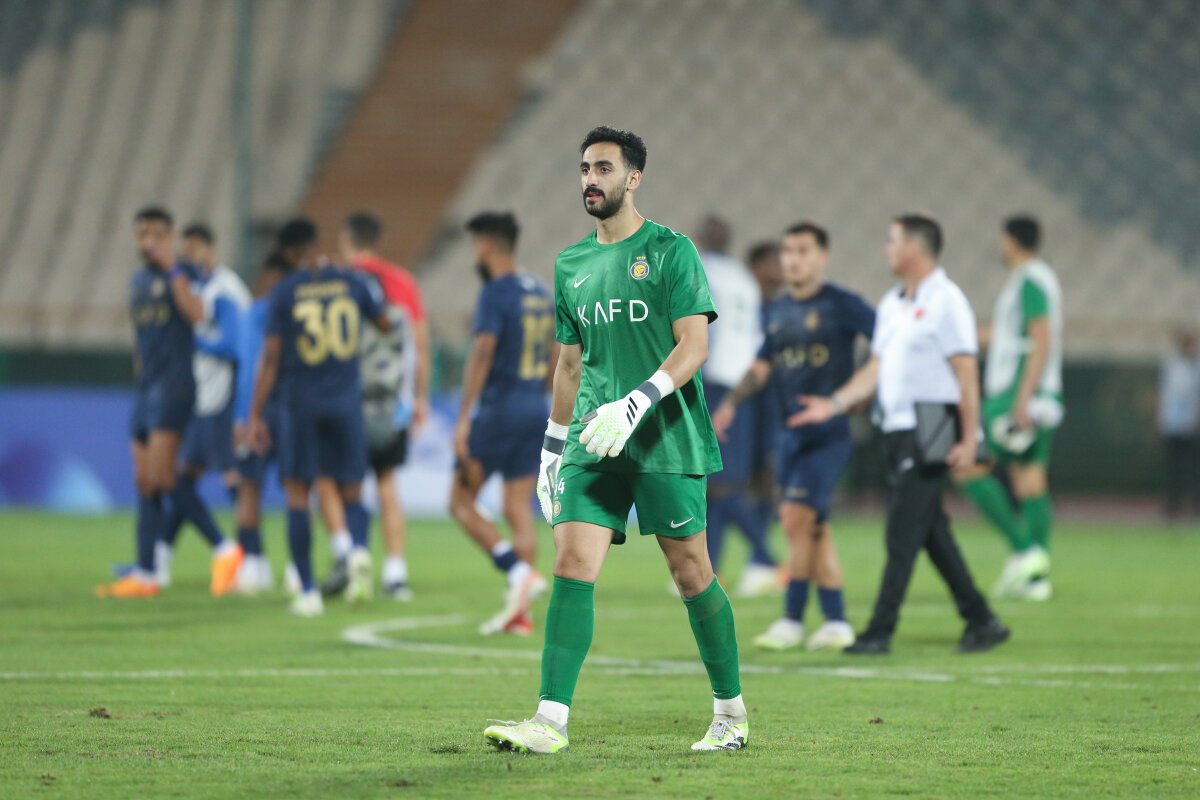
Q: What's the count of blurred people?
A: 12